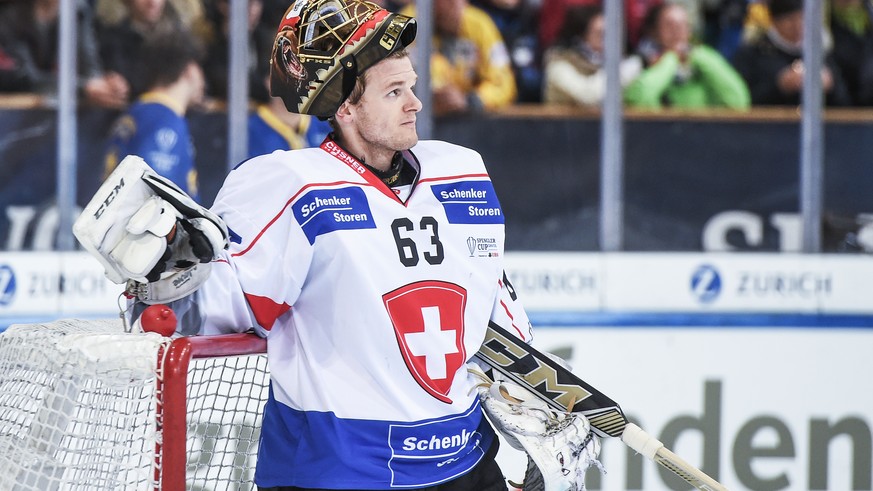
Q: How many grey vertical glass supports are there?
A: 5